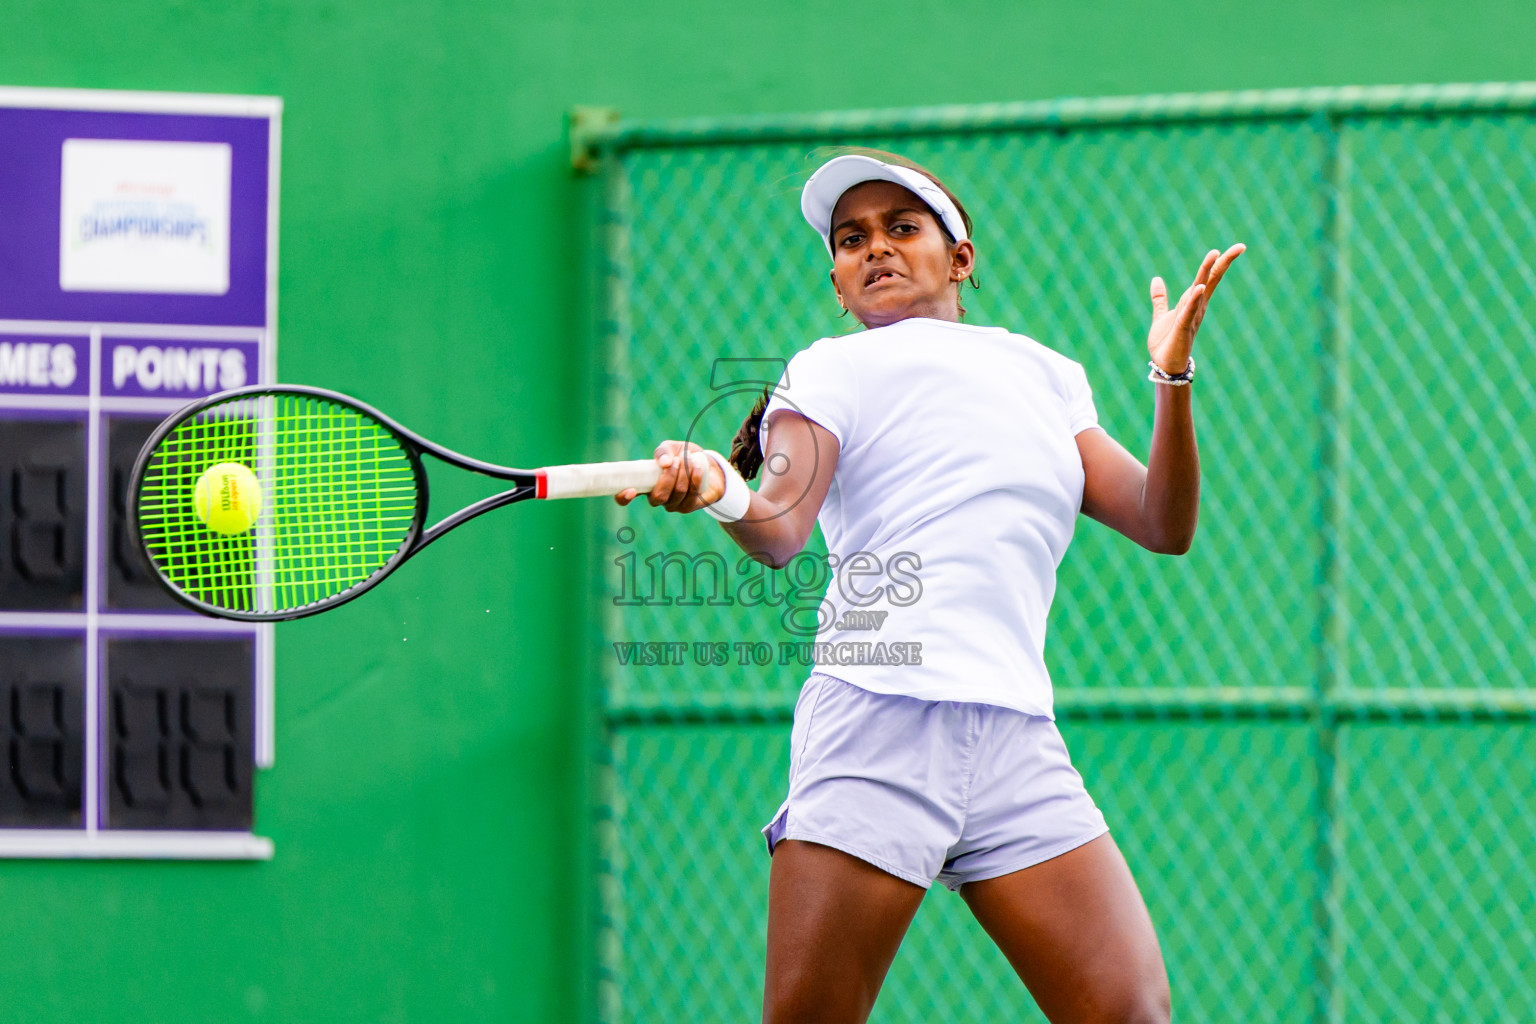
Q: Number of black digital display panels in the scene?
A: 4